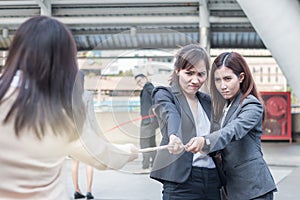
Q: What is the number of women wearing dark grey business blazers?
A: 2